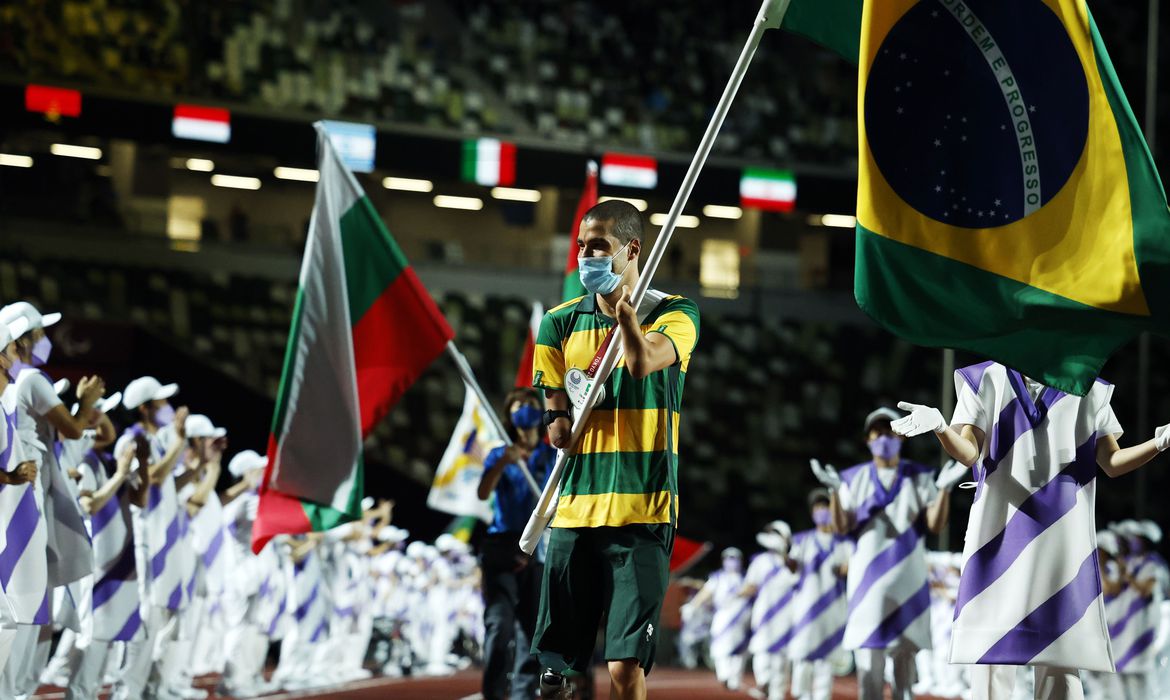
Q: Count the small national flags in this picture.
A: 6